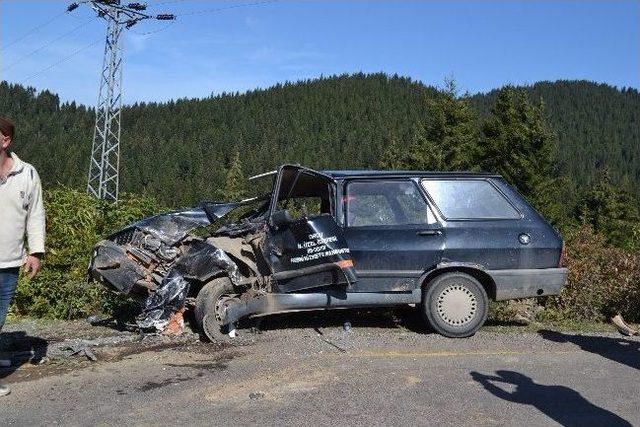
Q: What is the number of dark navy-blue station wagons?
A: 1